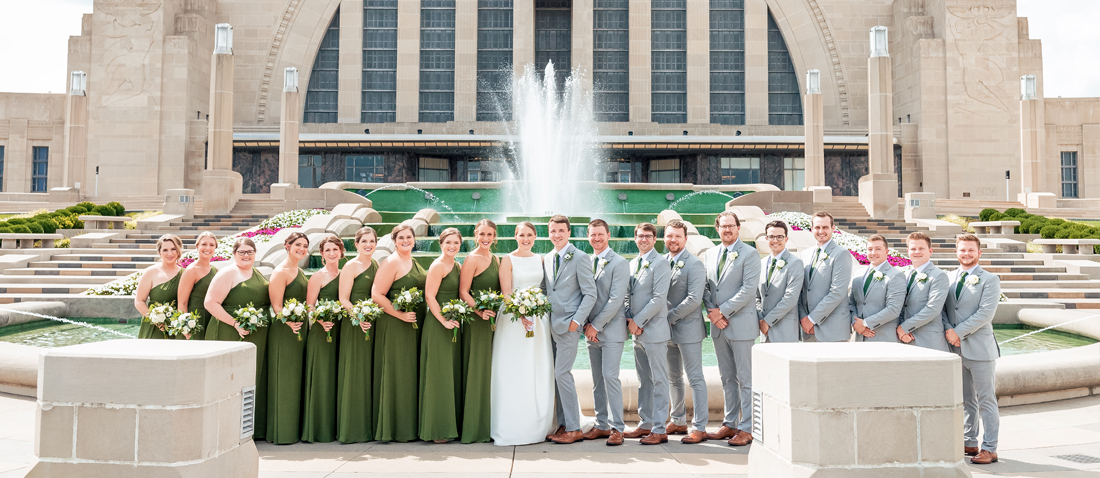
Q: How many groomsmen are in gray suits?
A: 9